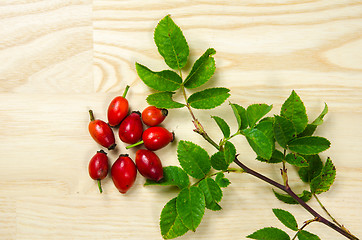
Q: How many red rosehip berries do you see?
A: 8